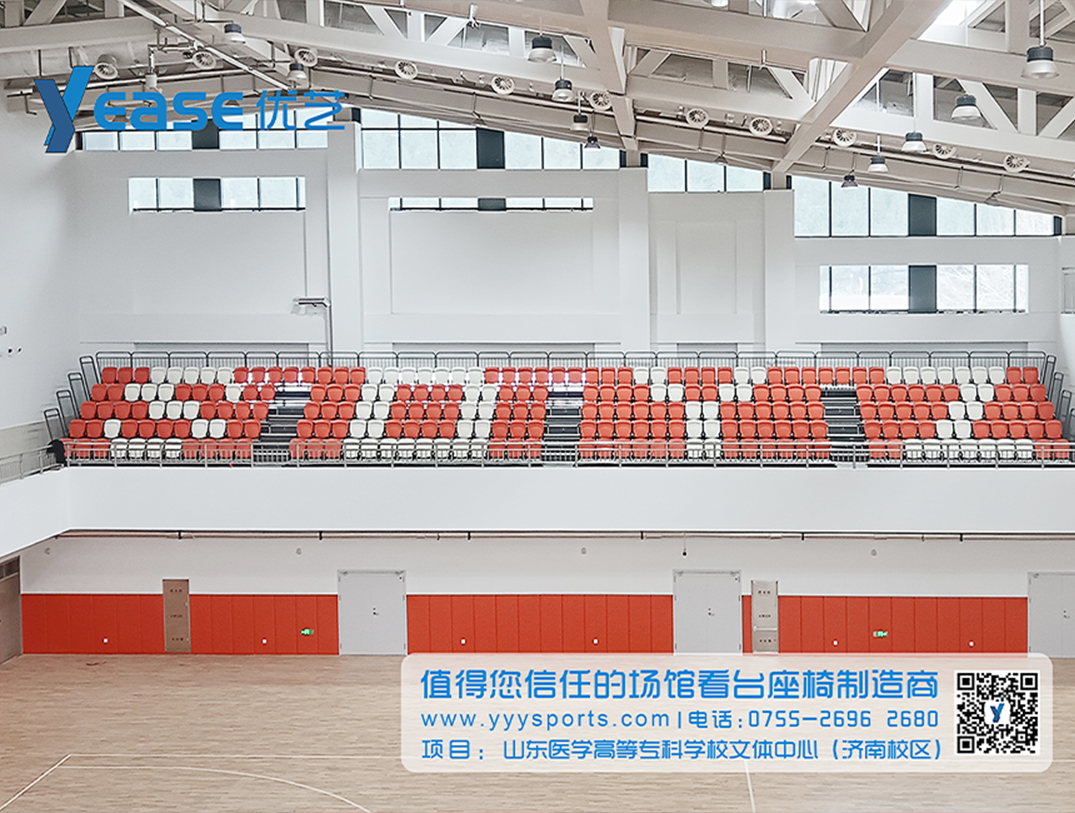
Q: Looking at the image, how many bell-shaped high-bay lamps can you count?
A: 11